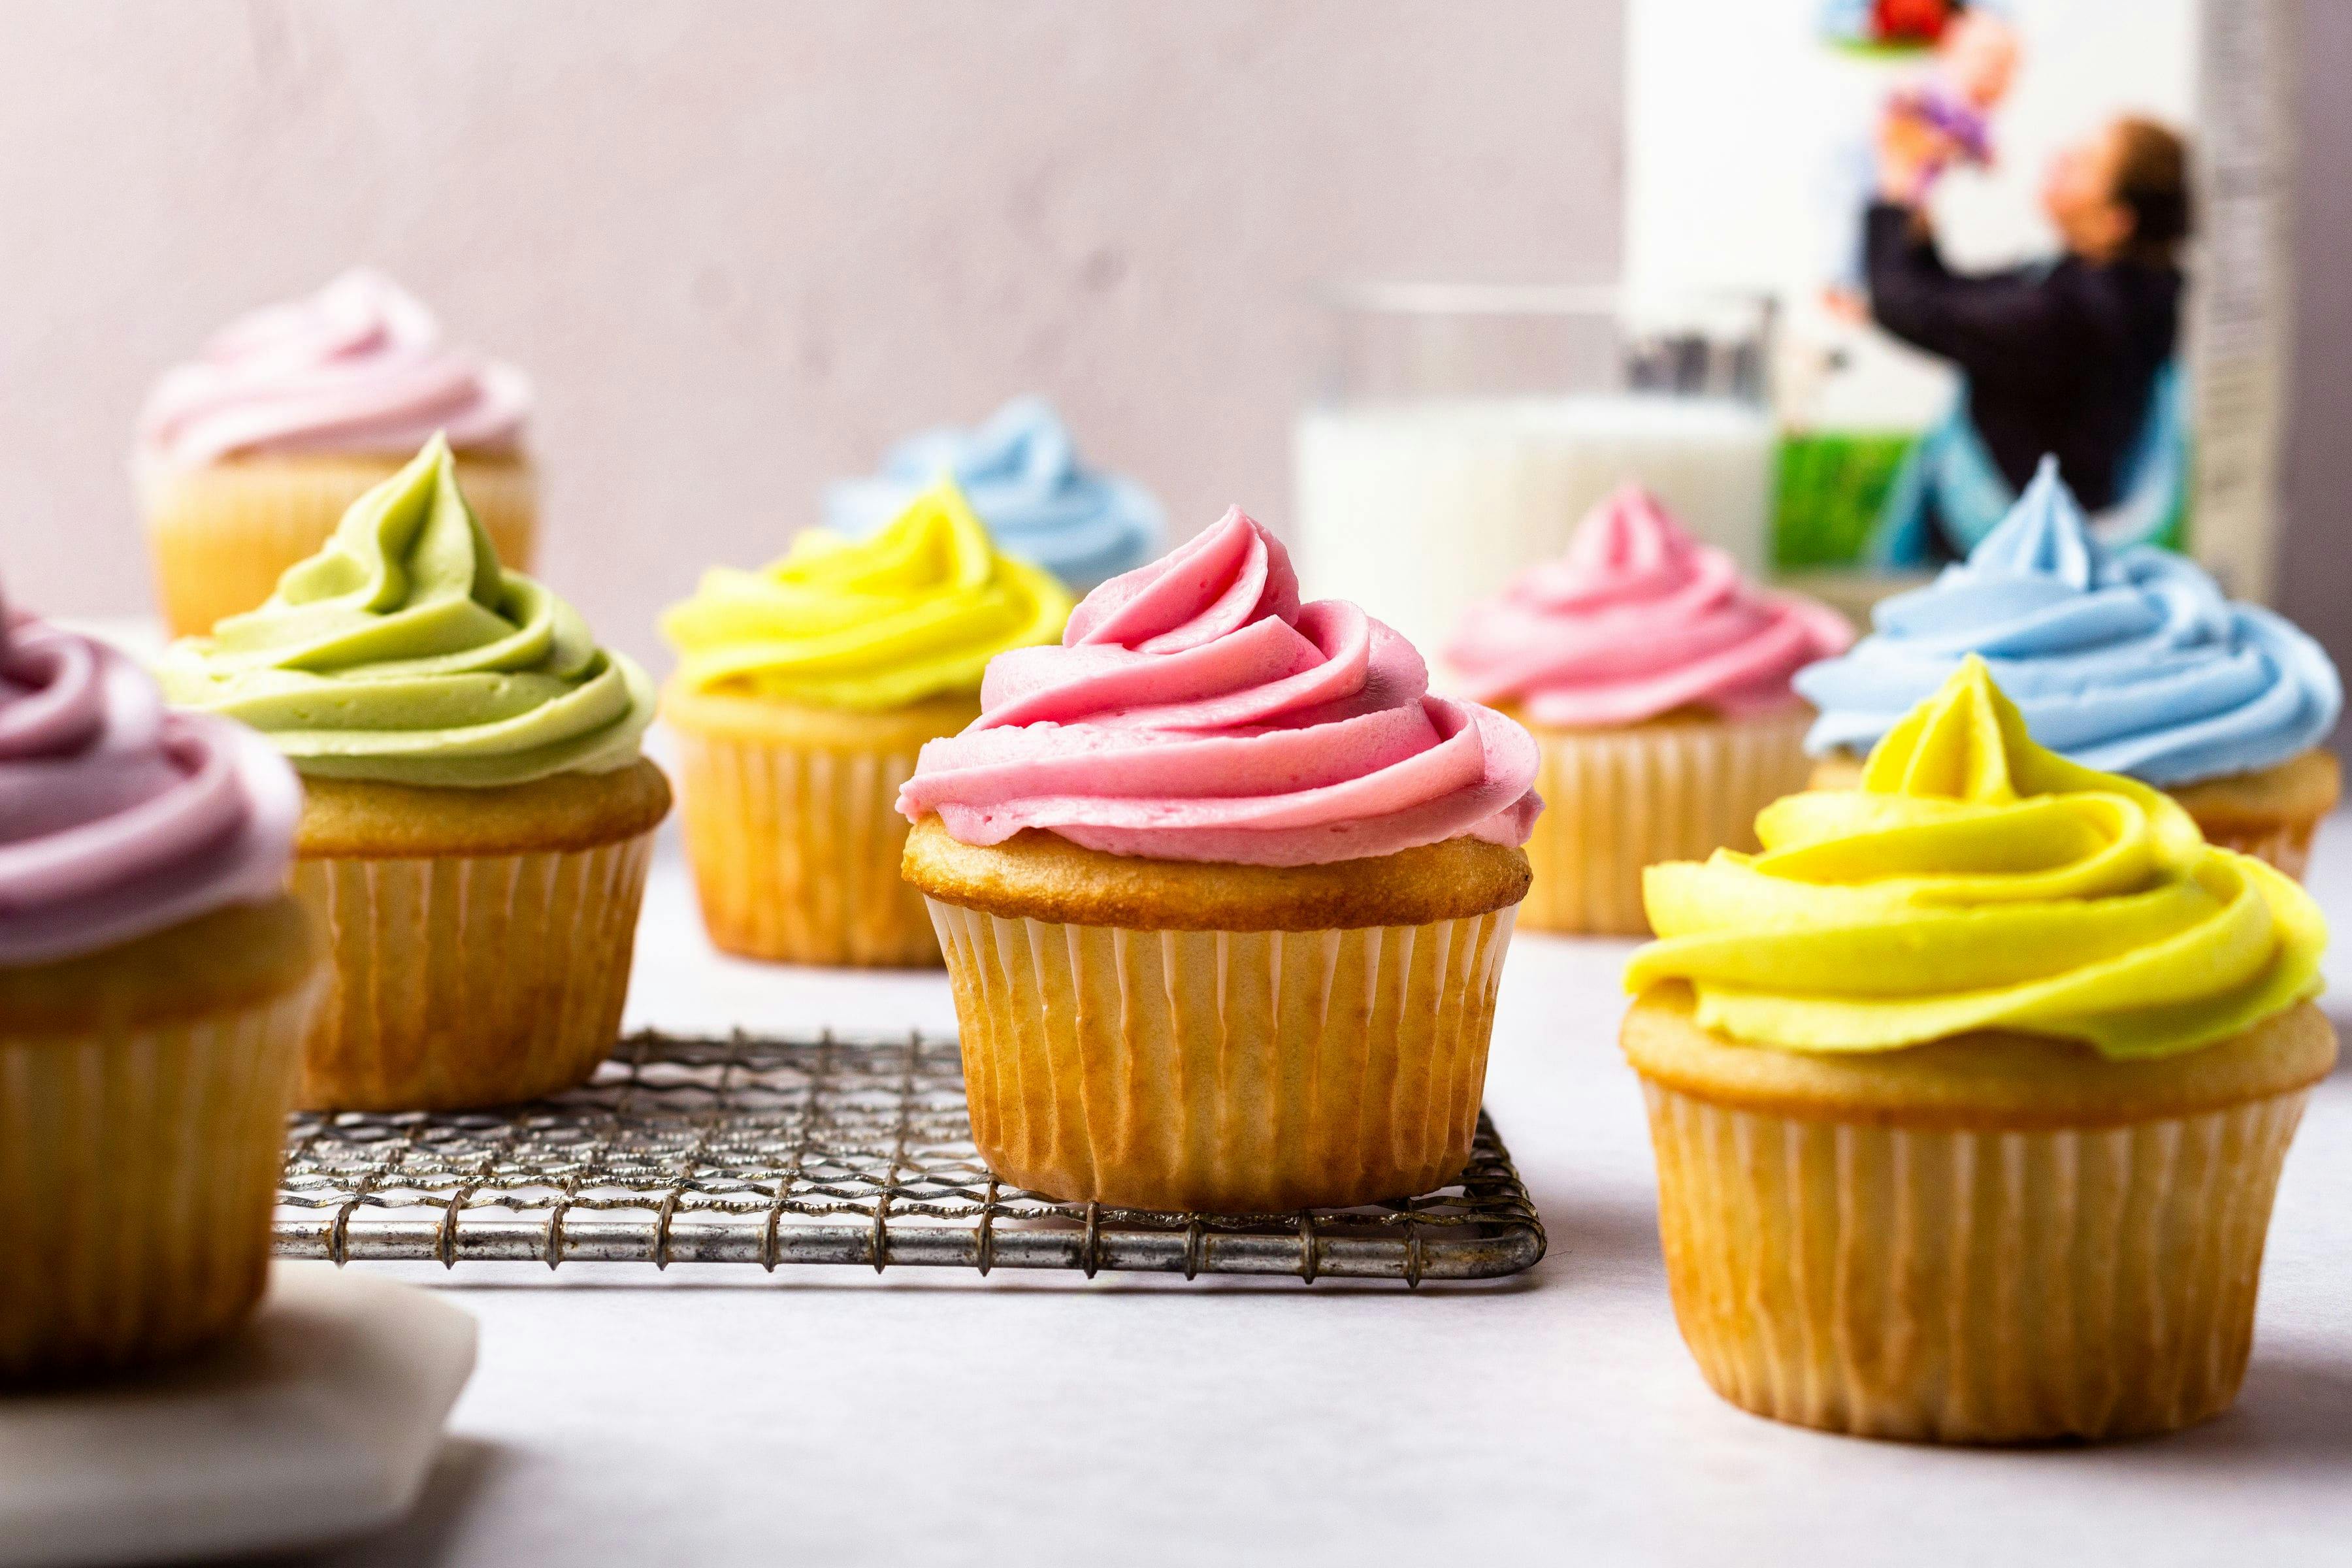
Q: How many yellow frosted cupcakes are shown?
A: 2